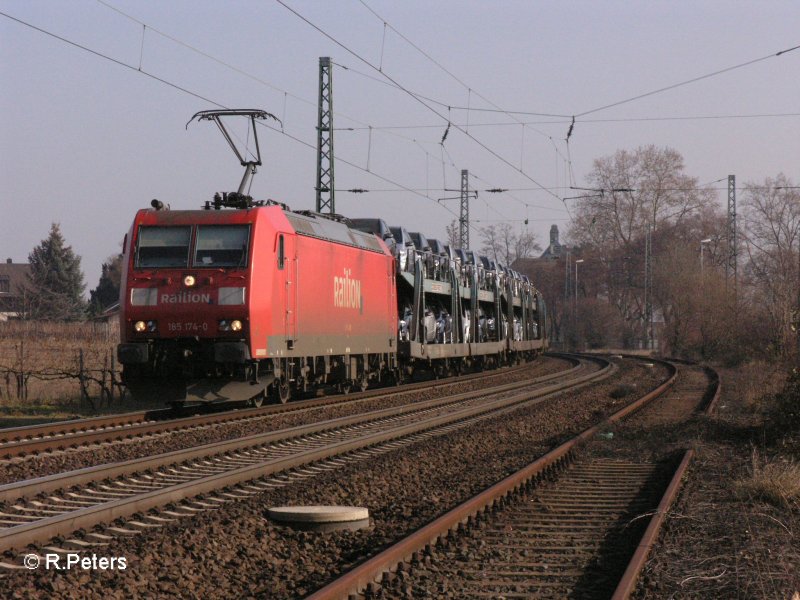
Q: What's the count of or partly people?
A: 0